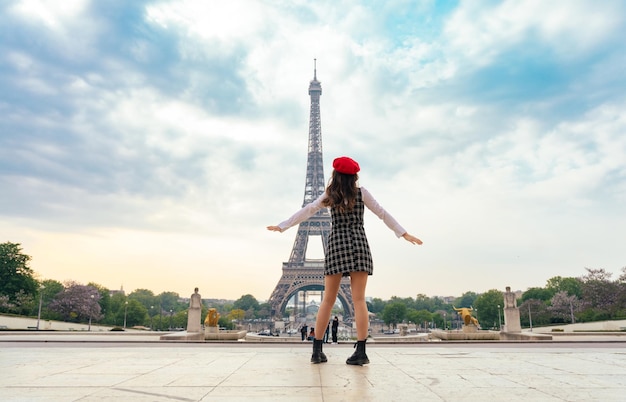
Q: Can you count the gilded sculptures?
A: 2